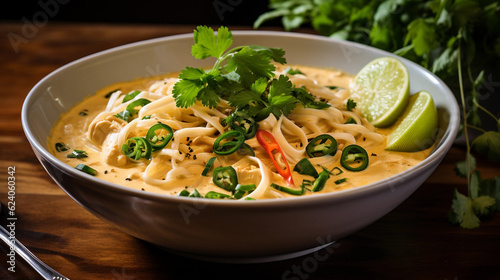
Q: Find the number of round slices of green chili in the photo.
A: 7